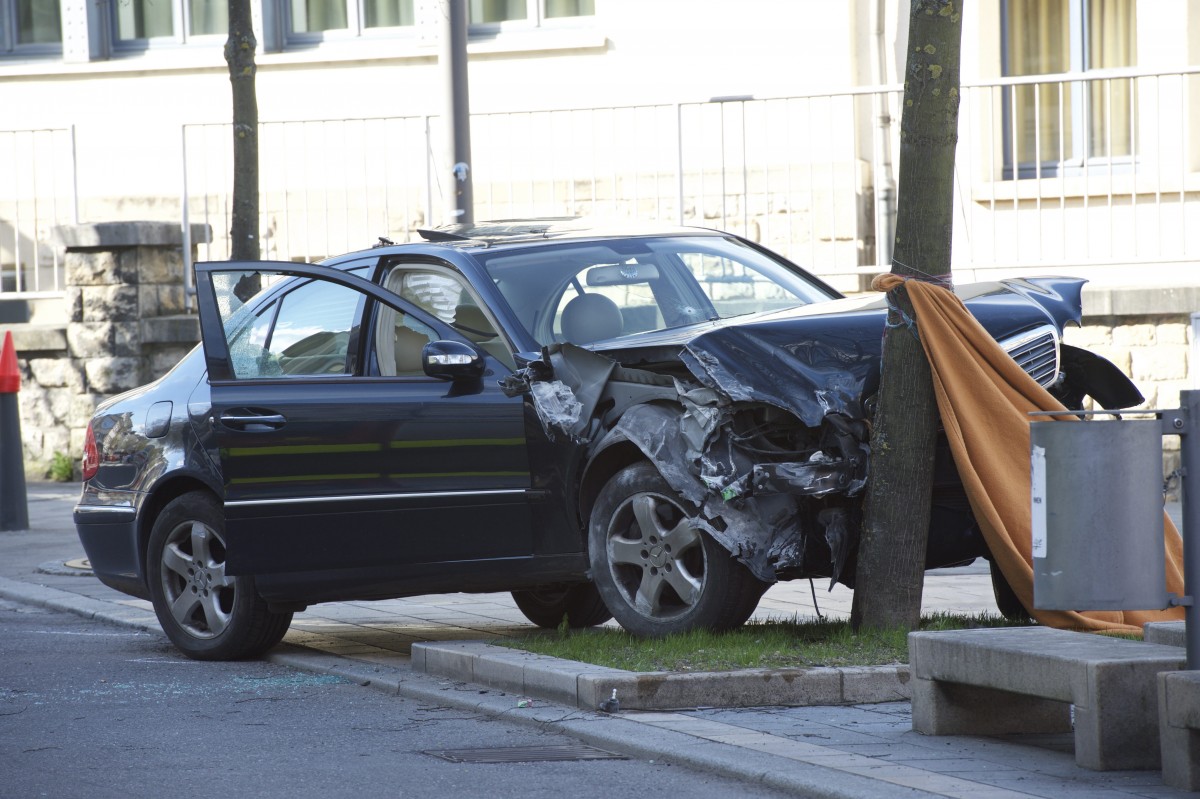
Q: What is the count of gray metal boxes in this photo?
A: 1